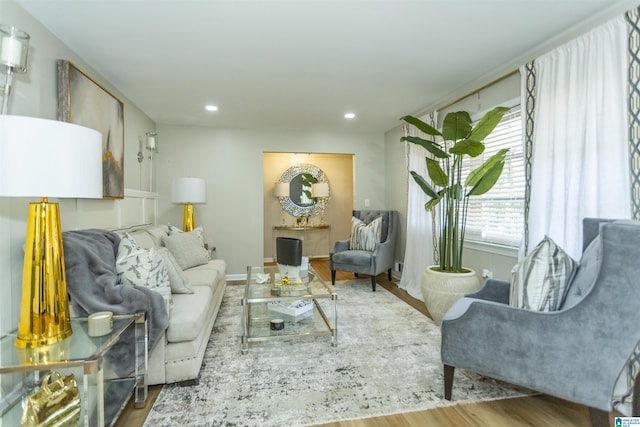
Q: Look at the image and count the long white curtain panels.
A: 2